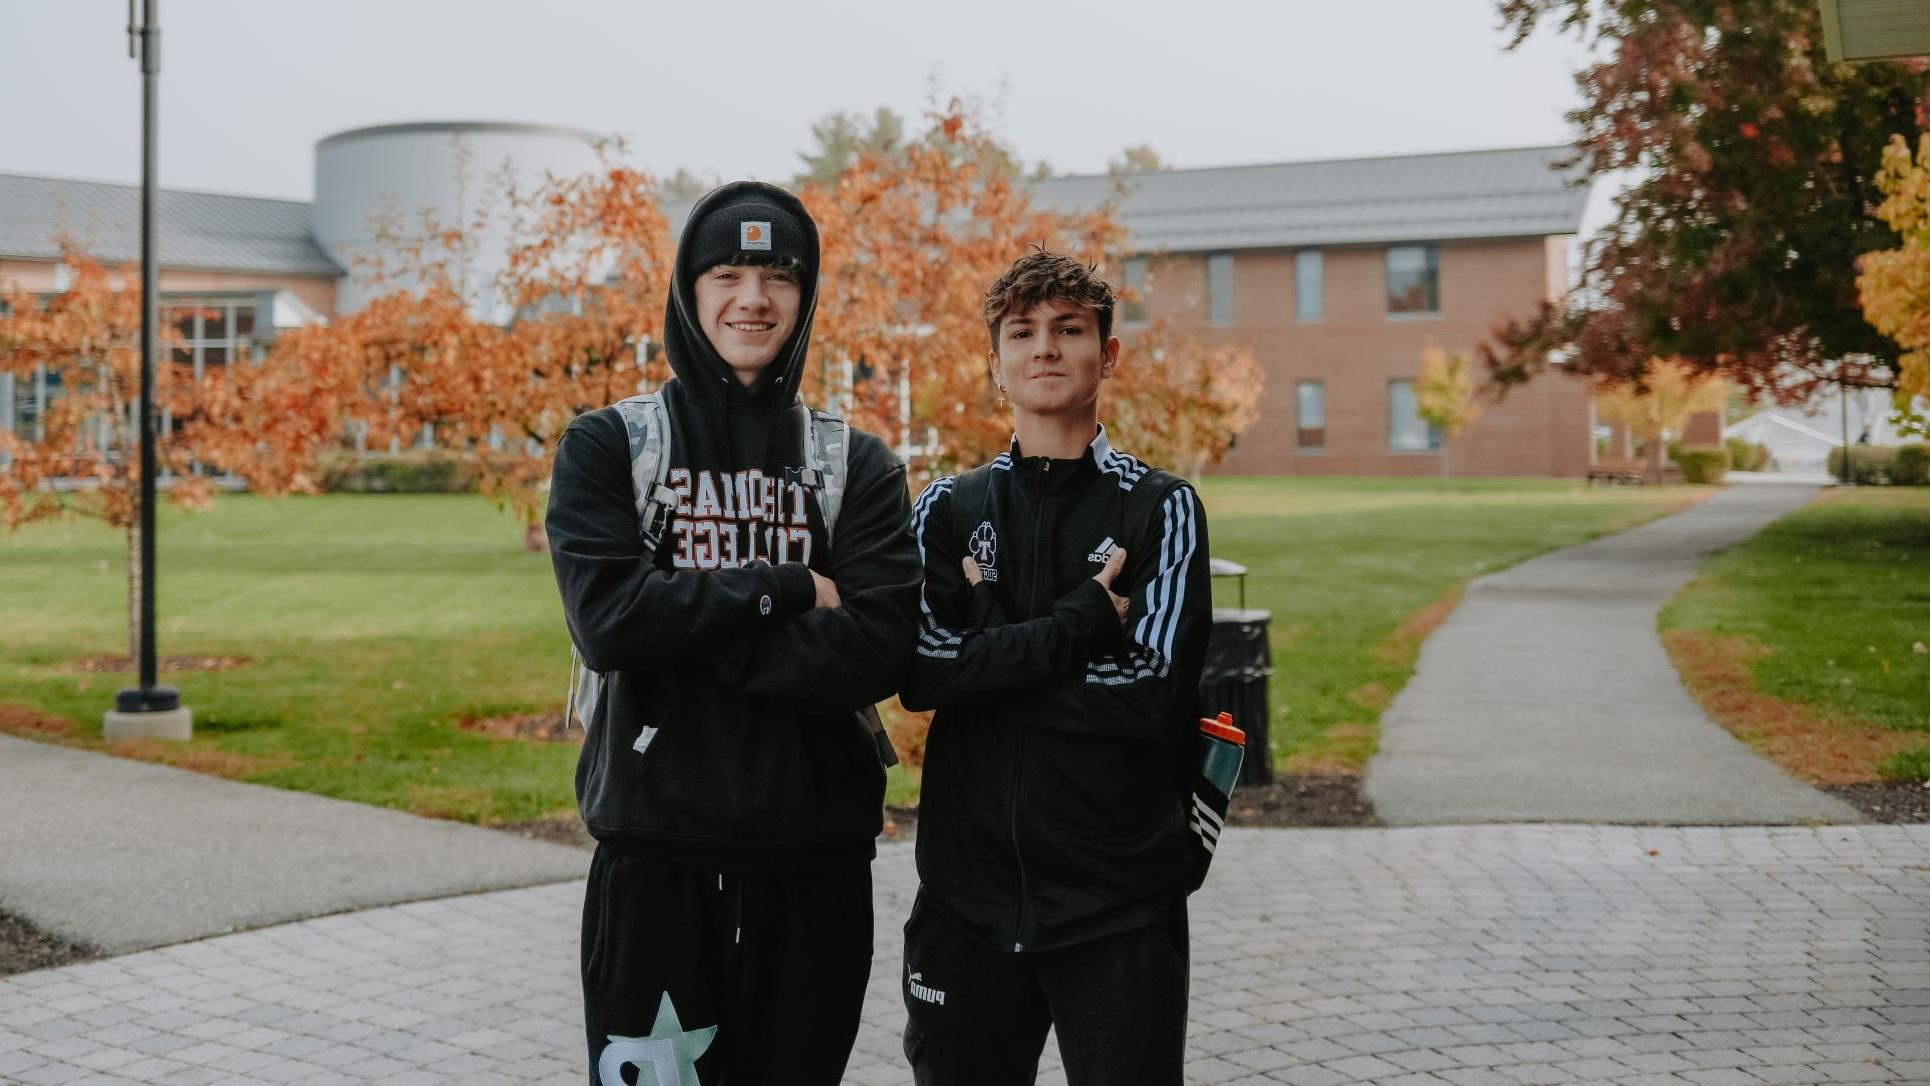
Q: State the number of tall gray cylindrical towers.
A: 1